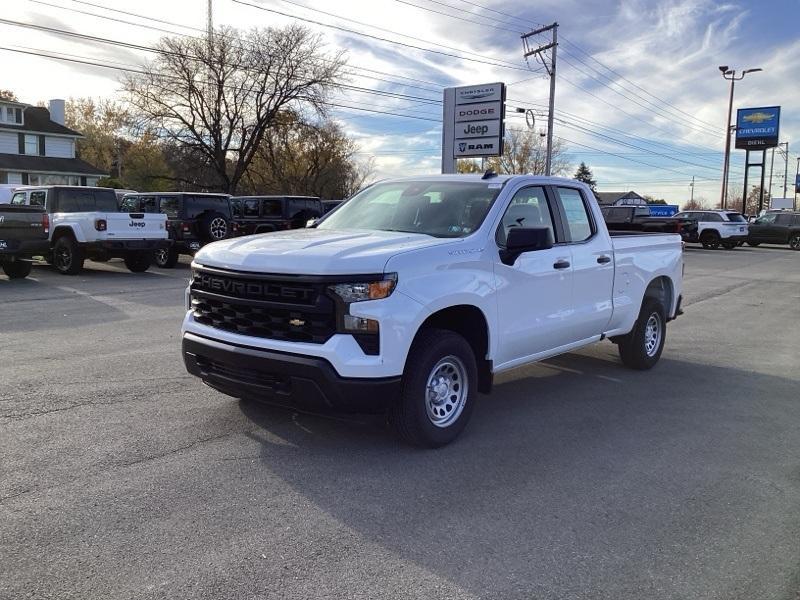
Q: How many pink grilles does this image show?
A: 0